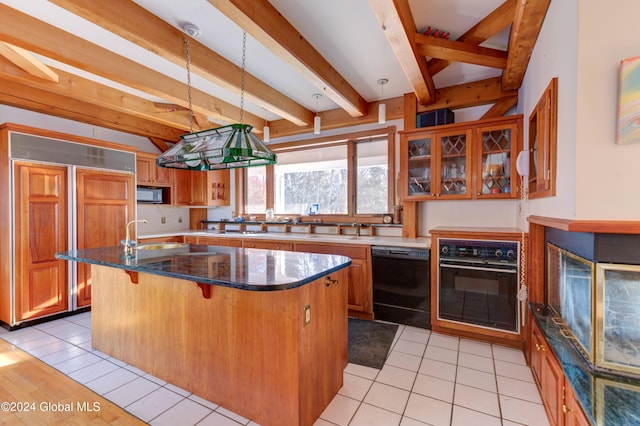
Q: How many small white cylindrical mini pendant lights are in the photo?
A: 3